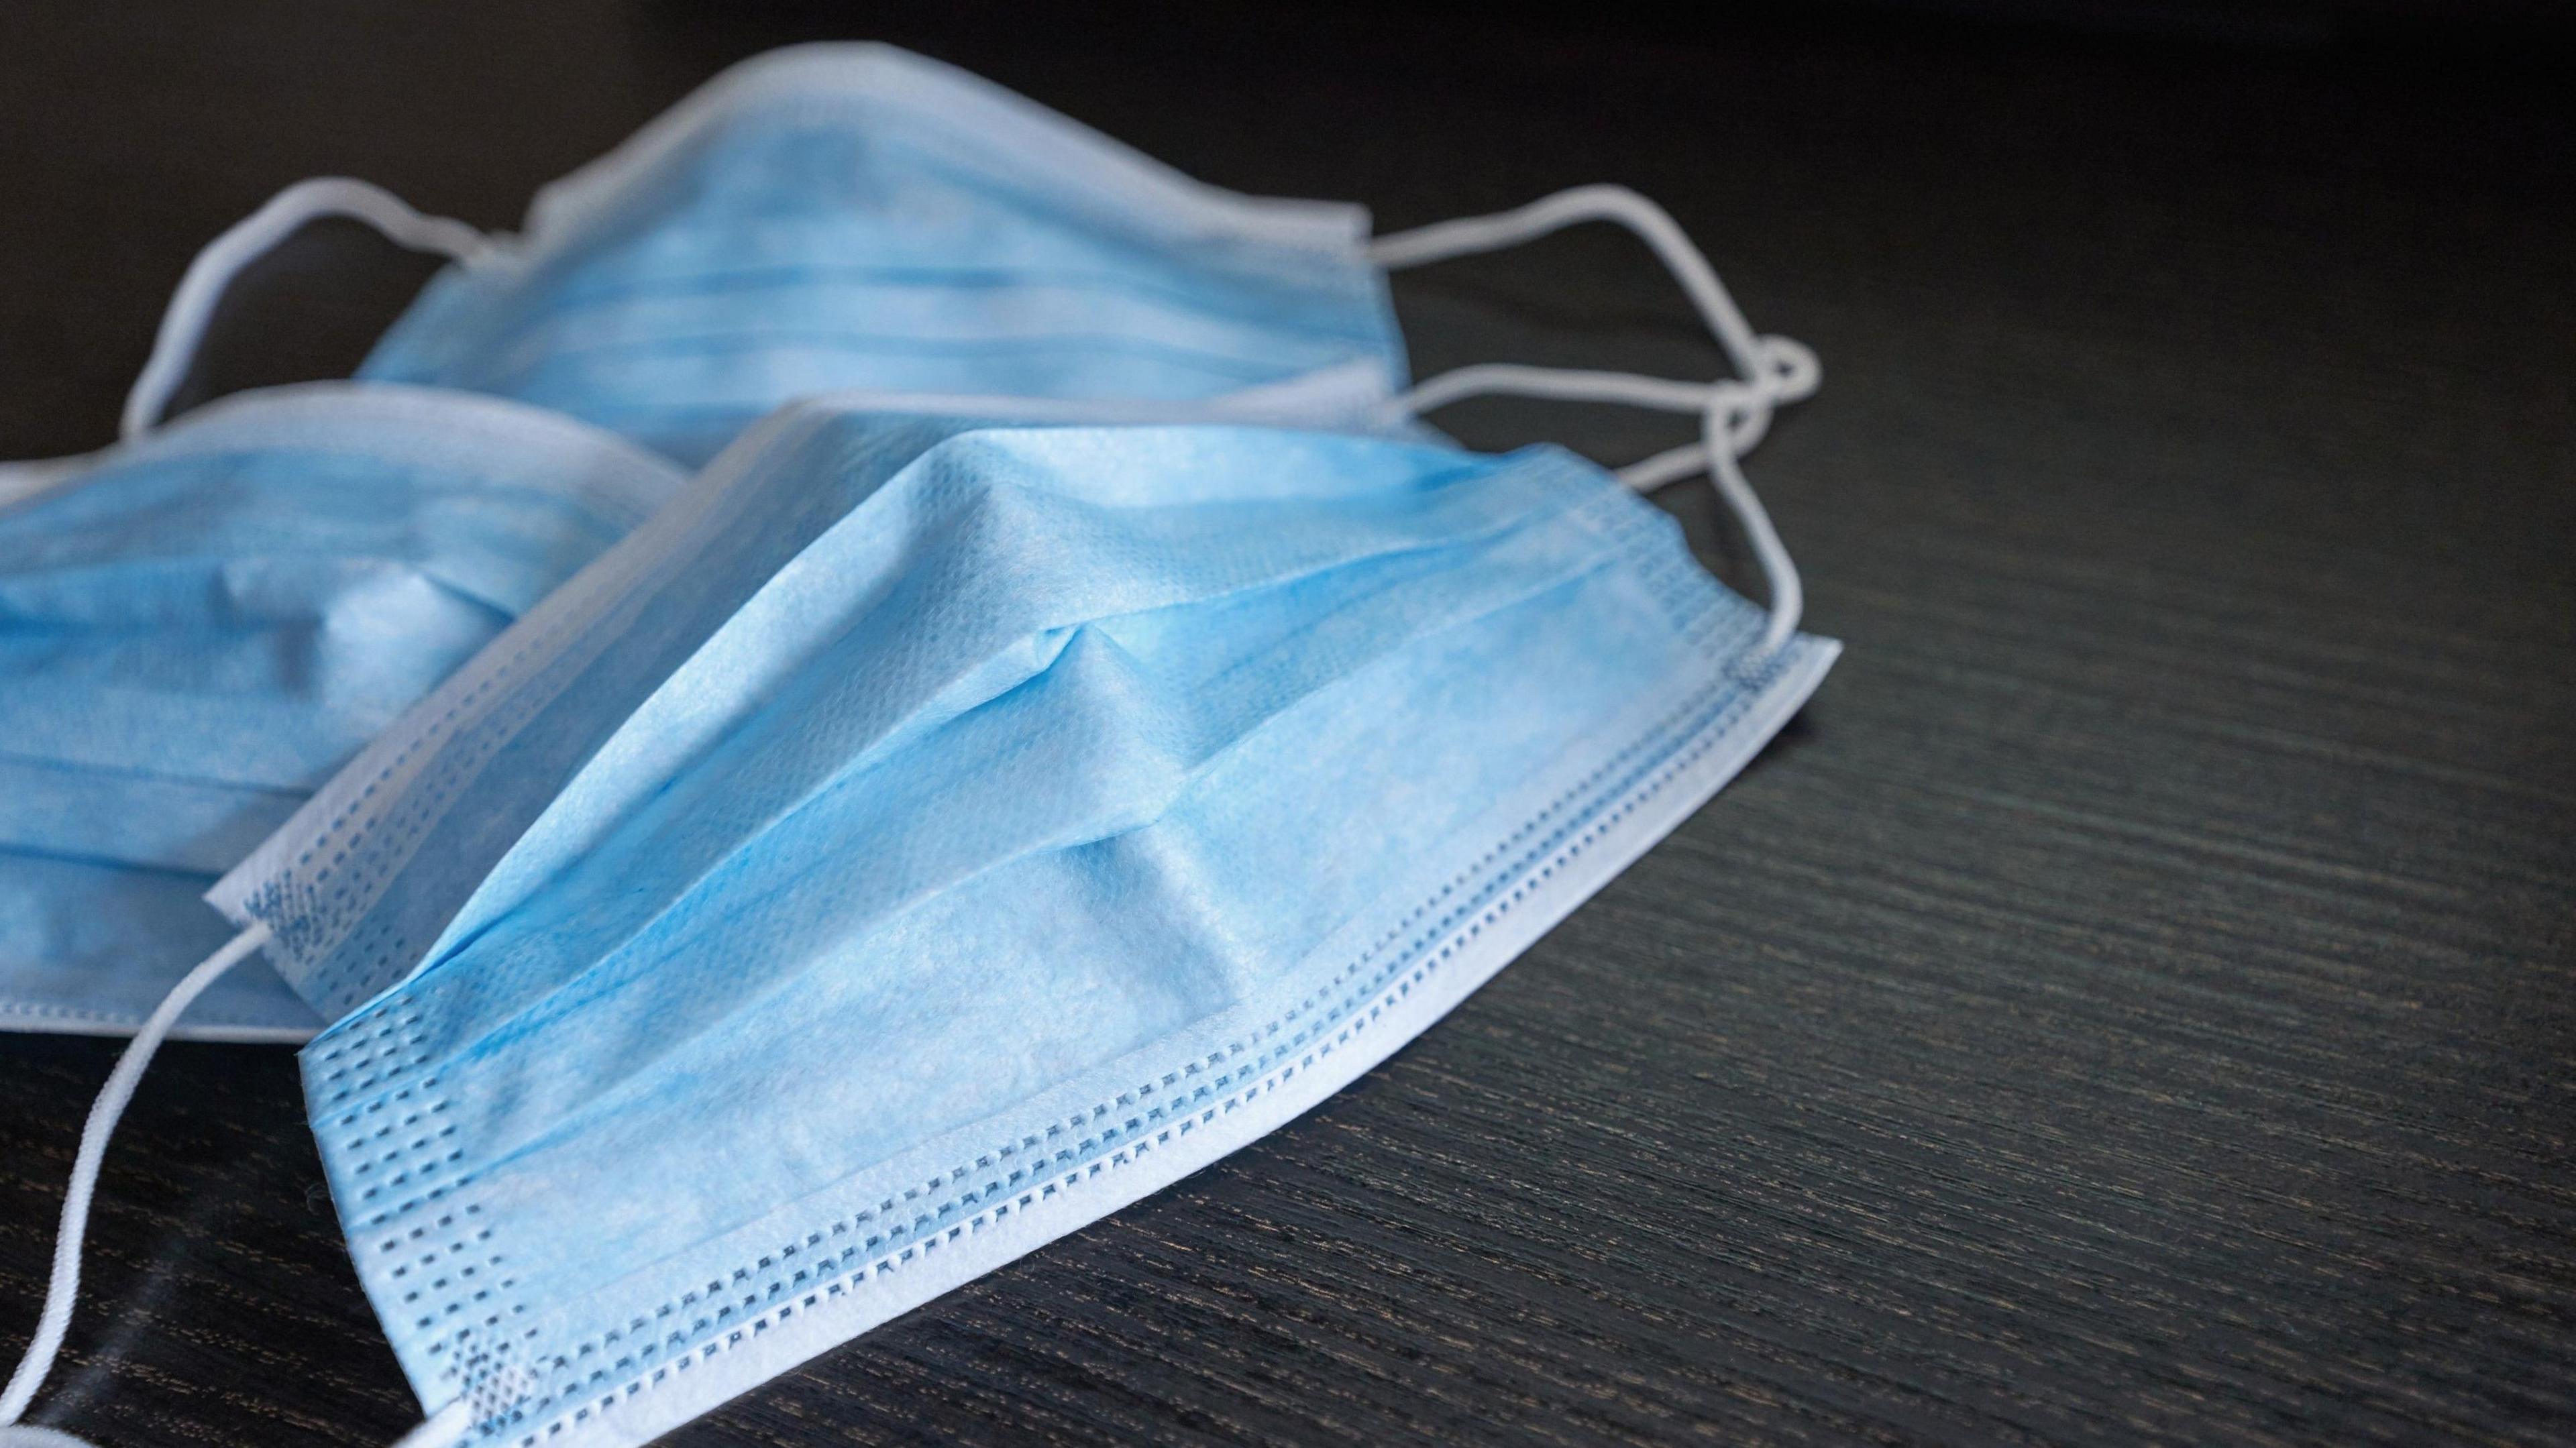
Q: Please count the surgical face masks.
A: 3